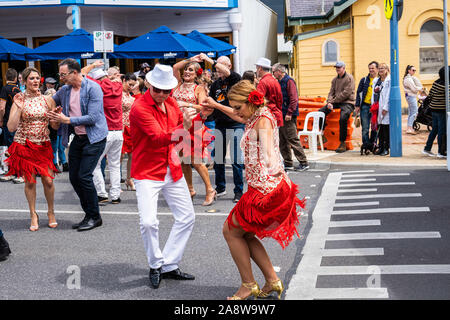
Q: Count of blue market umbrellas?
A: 4